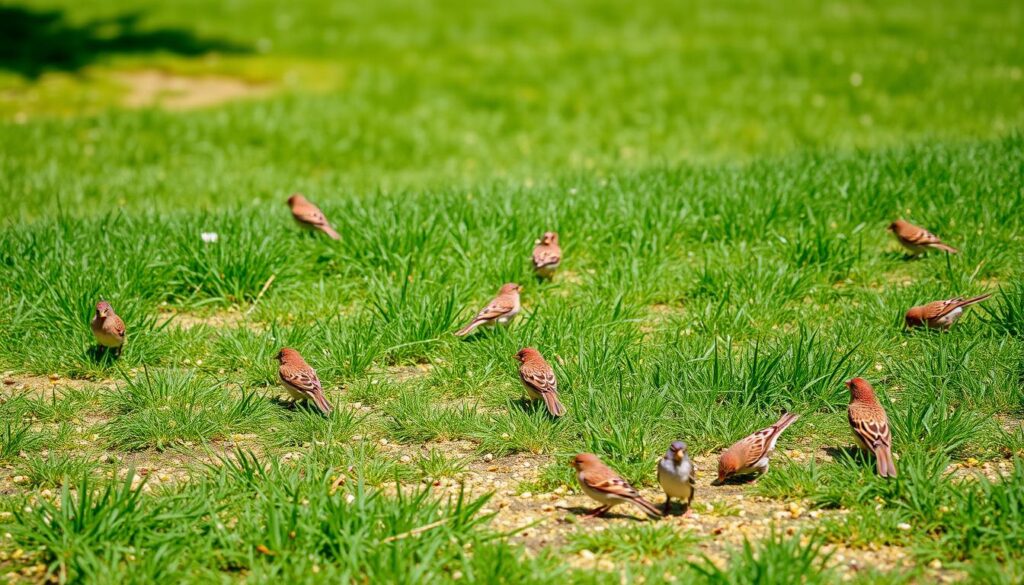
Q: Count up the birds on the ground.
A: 12